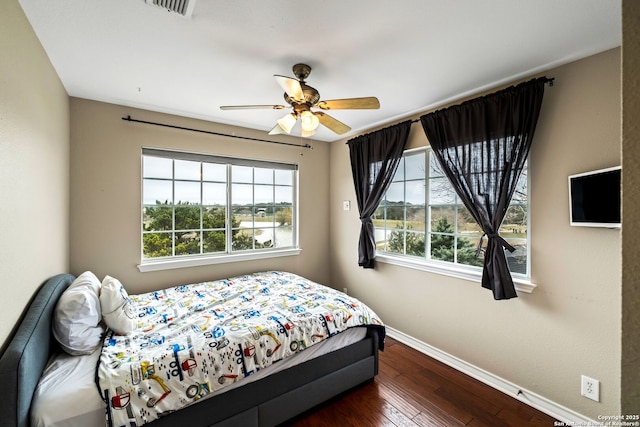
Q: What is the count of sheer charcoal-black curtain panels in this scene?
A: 2